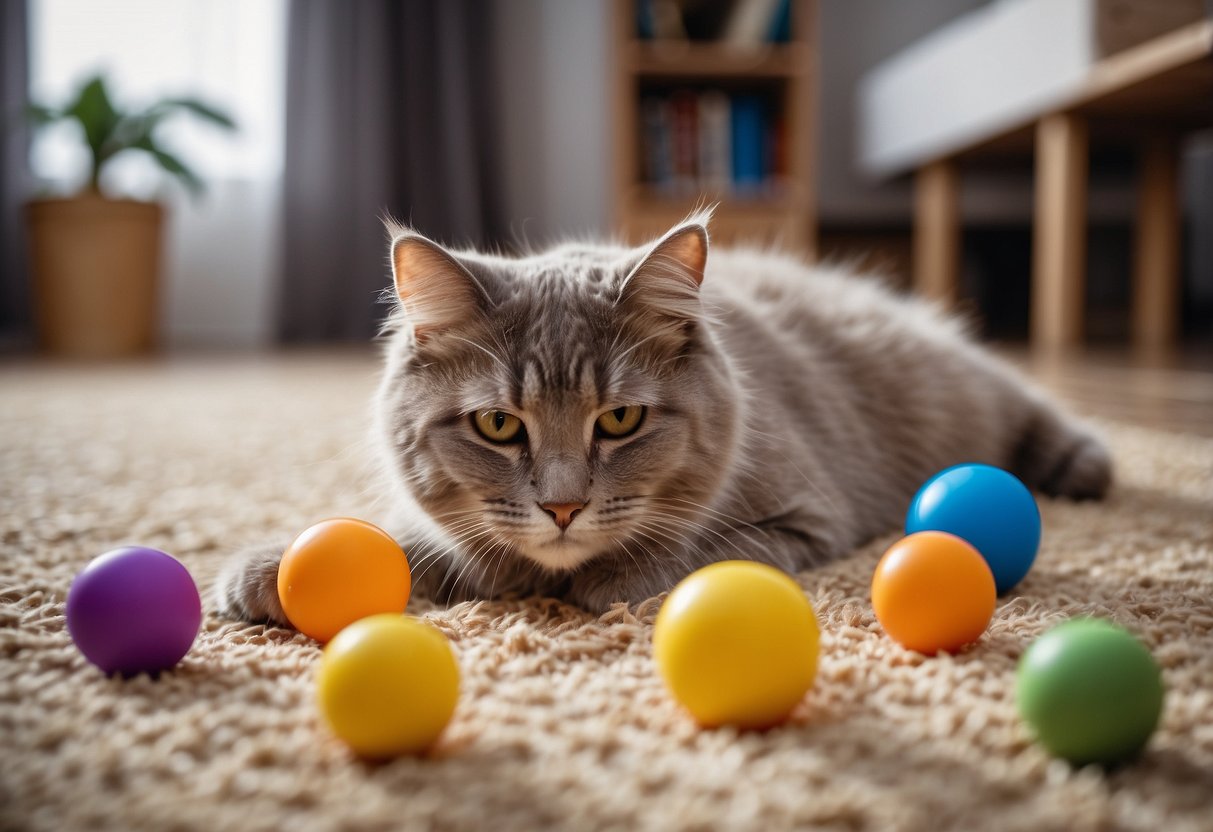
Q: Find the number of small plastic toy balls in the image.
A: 7